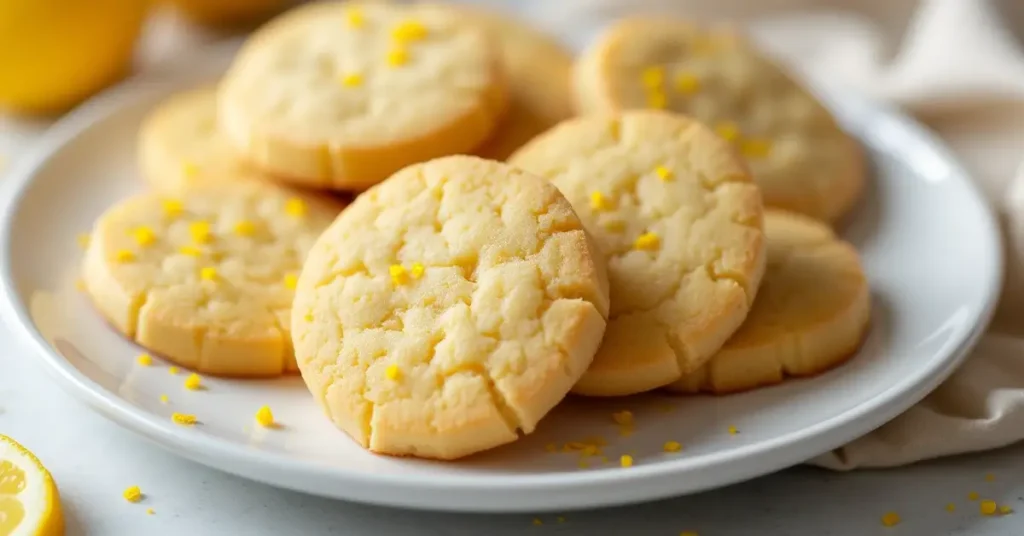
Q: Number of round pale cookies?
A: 8